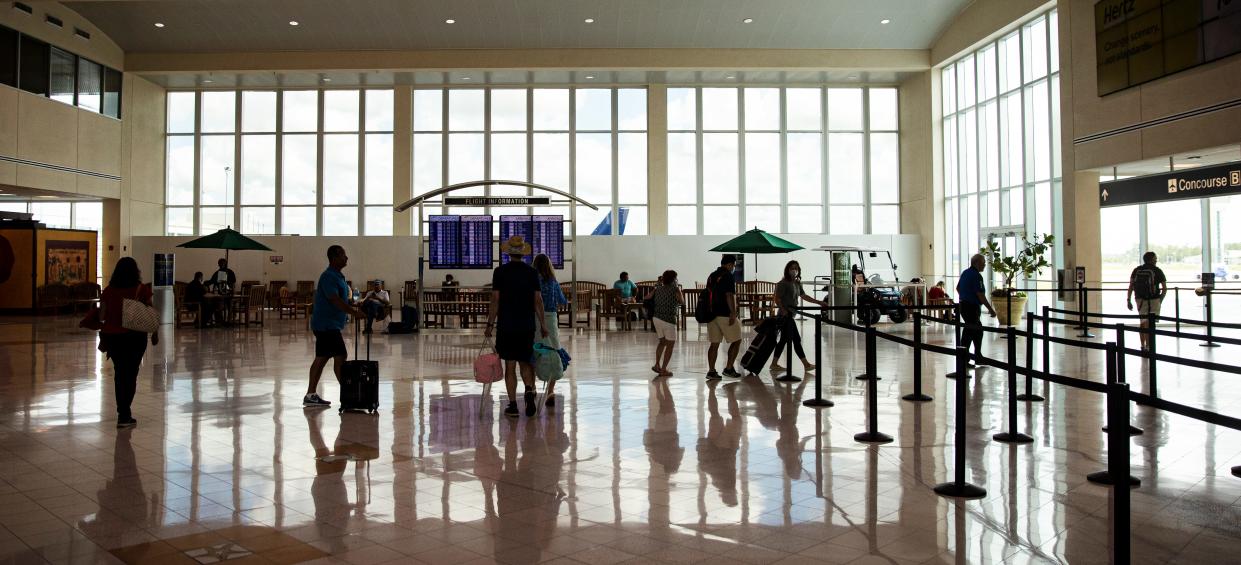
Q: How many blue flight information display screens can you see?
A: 4